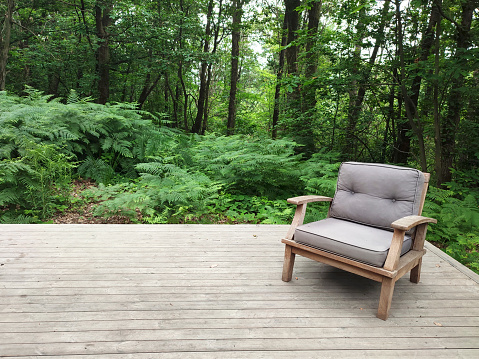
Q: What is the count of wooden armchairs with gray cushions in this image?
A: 1